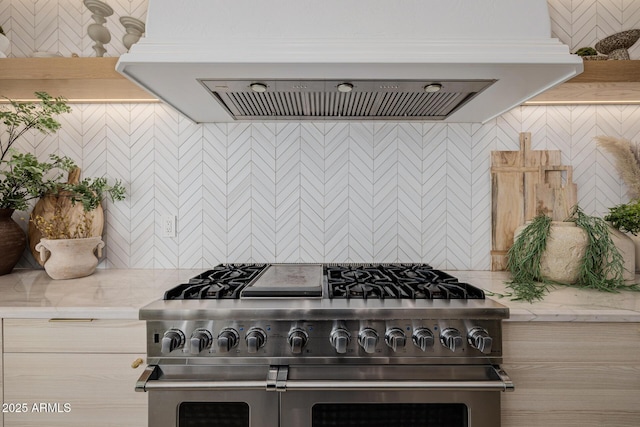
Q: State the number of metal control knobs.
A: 11